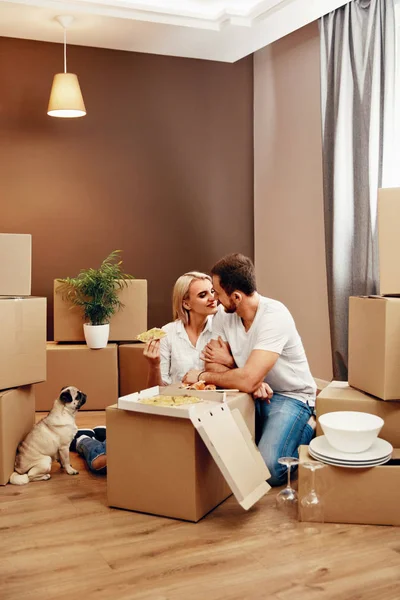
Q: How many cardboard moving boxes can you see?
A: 11